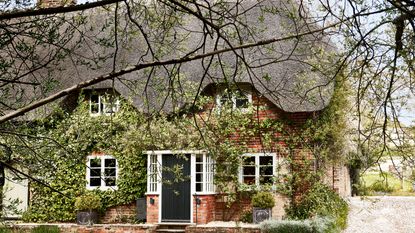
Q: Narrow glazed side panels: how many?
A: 2